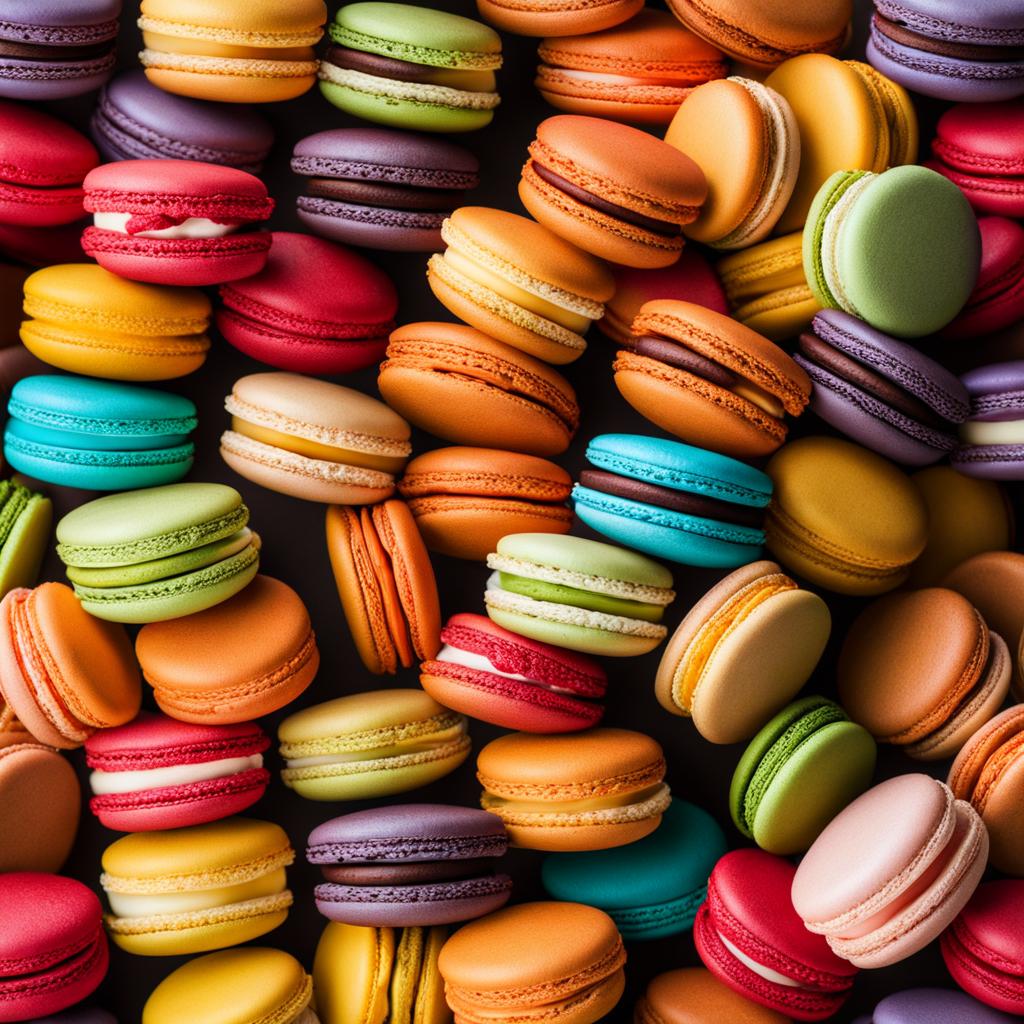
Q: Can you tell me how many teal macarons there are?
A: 3